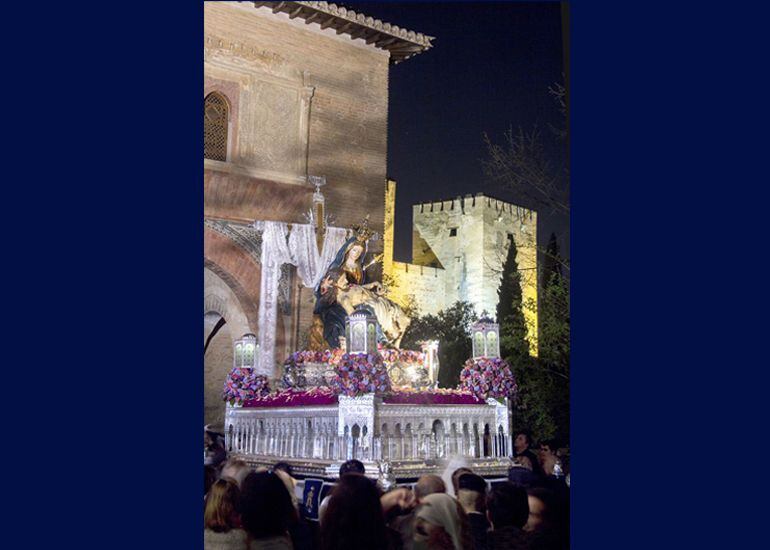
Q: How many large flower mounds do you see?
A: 3